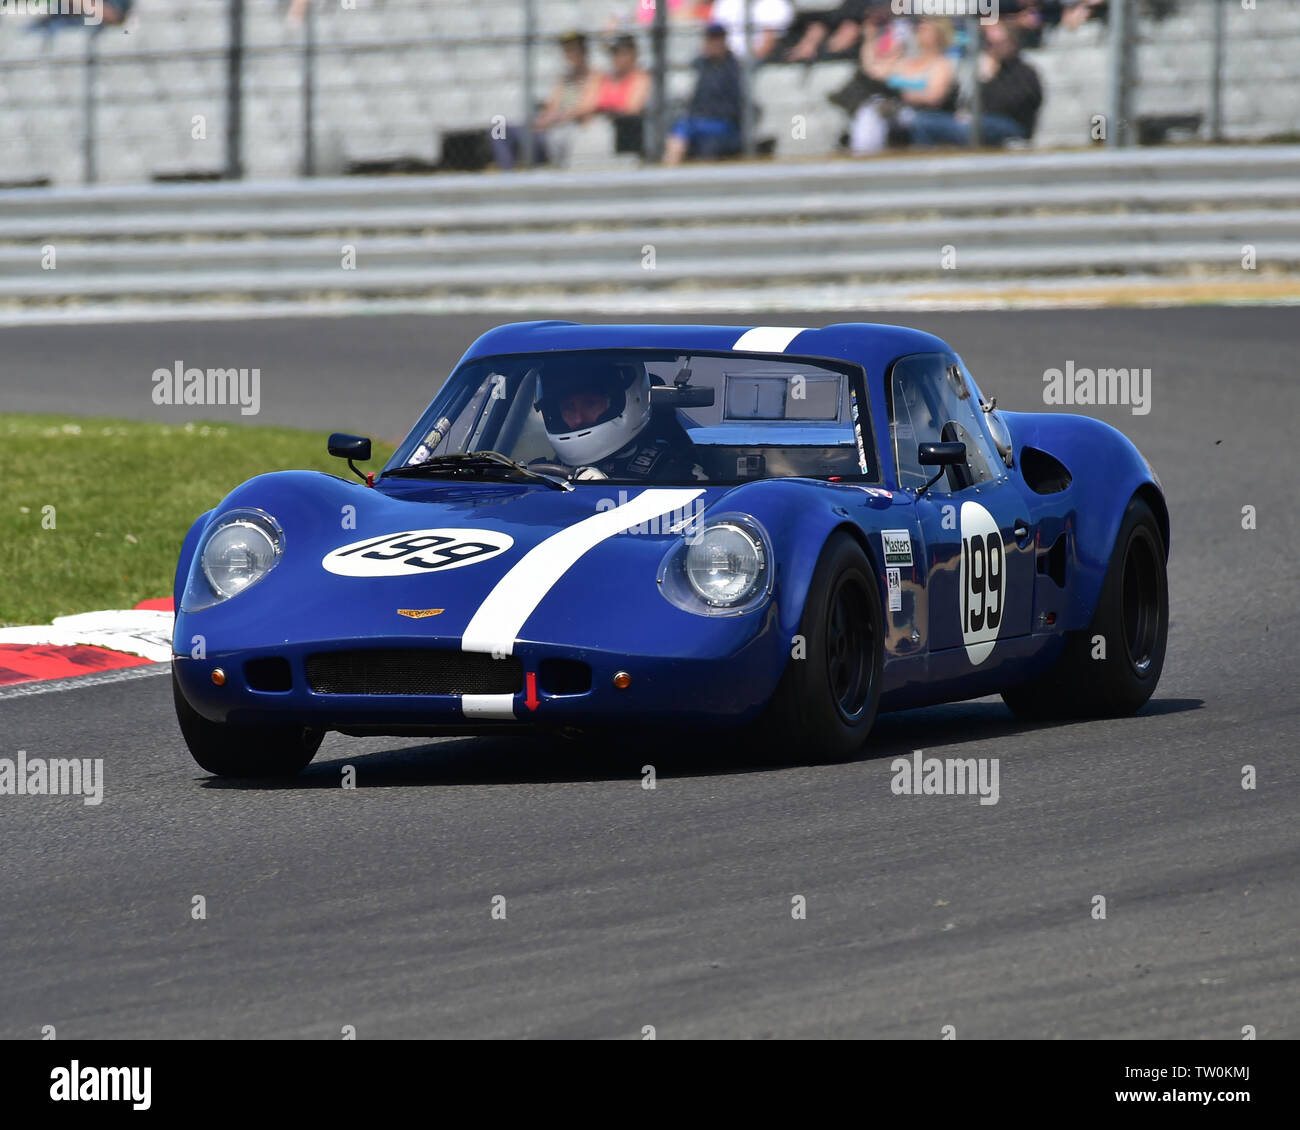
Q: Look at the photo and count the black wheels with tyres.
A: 3